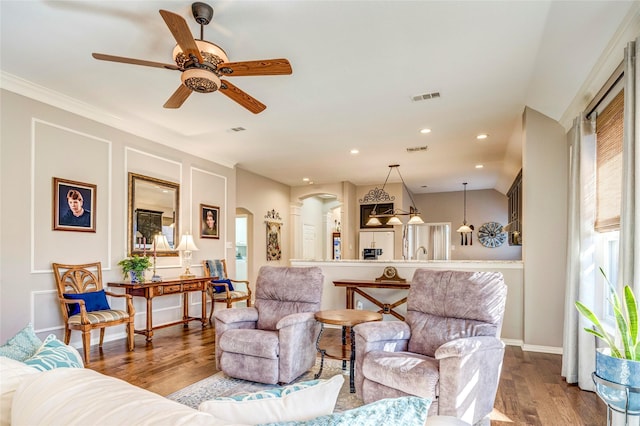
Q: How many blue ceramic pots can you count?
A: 2